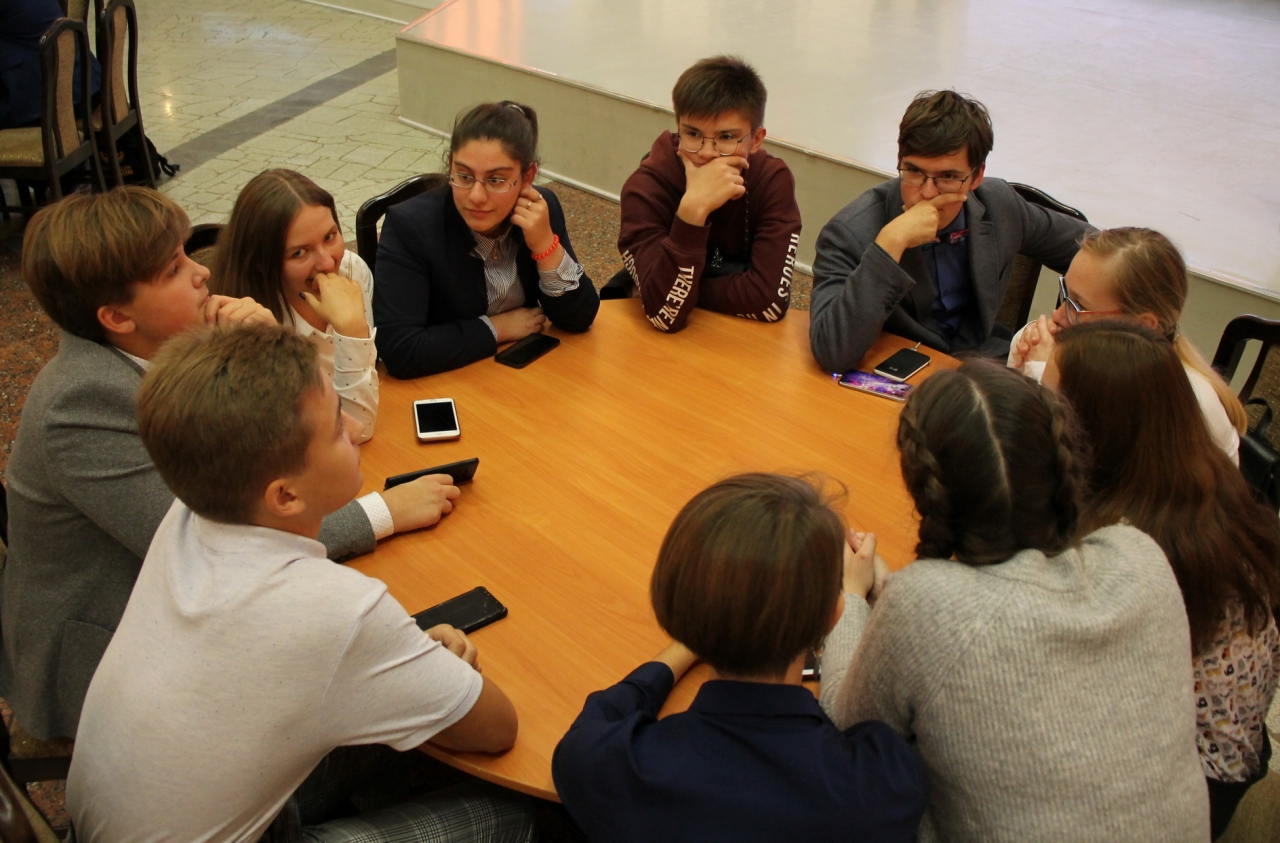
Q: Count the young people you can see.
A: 10